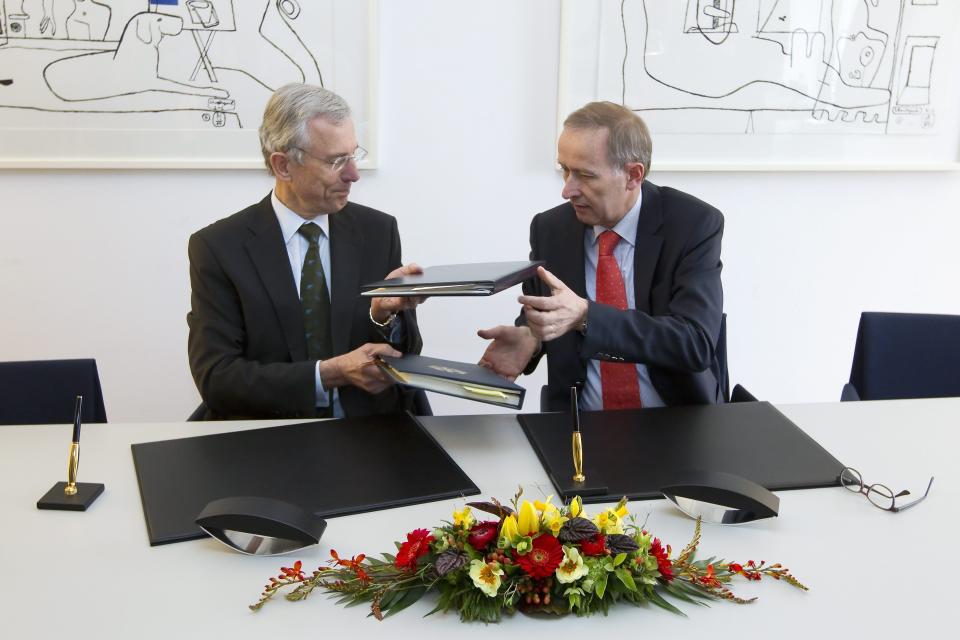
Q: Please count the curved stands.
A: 2